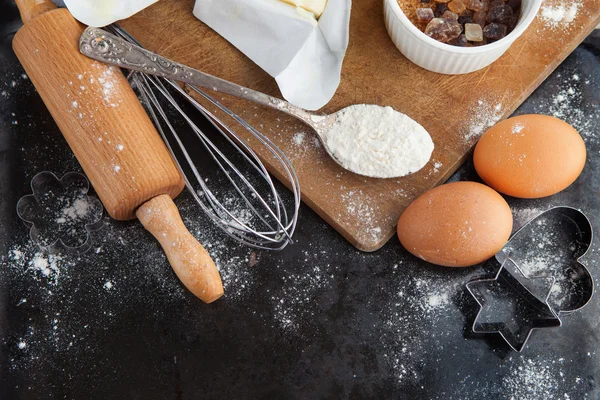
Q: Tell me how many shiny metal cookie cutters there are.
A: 3